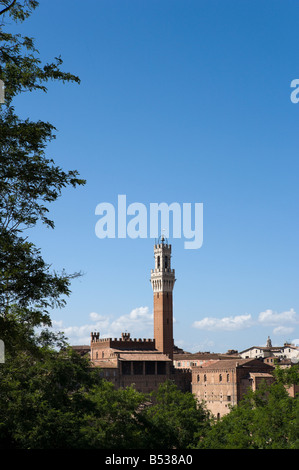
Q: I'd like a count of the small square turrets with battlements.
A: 2